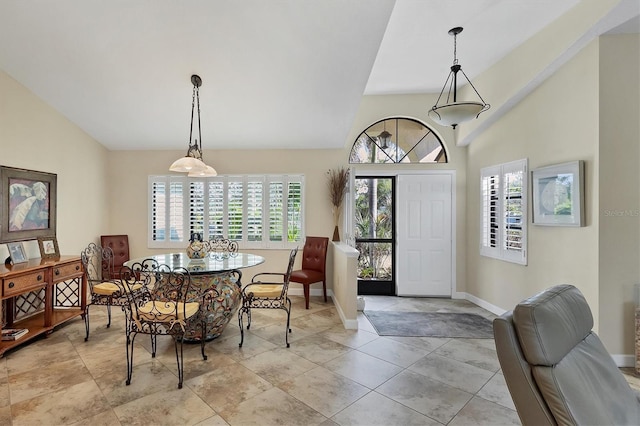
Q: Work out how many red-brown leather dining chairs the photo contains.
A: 2